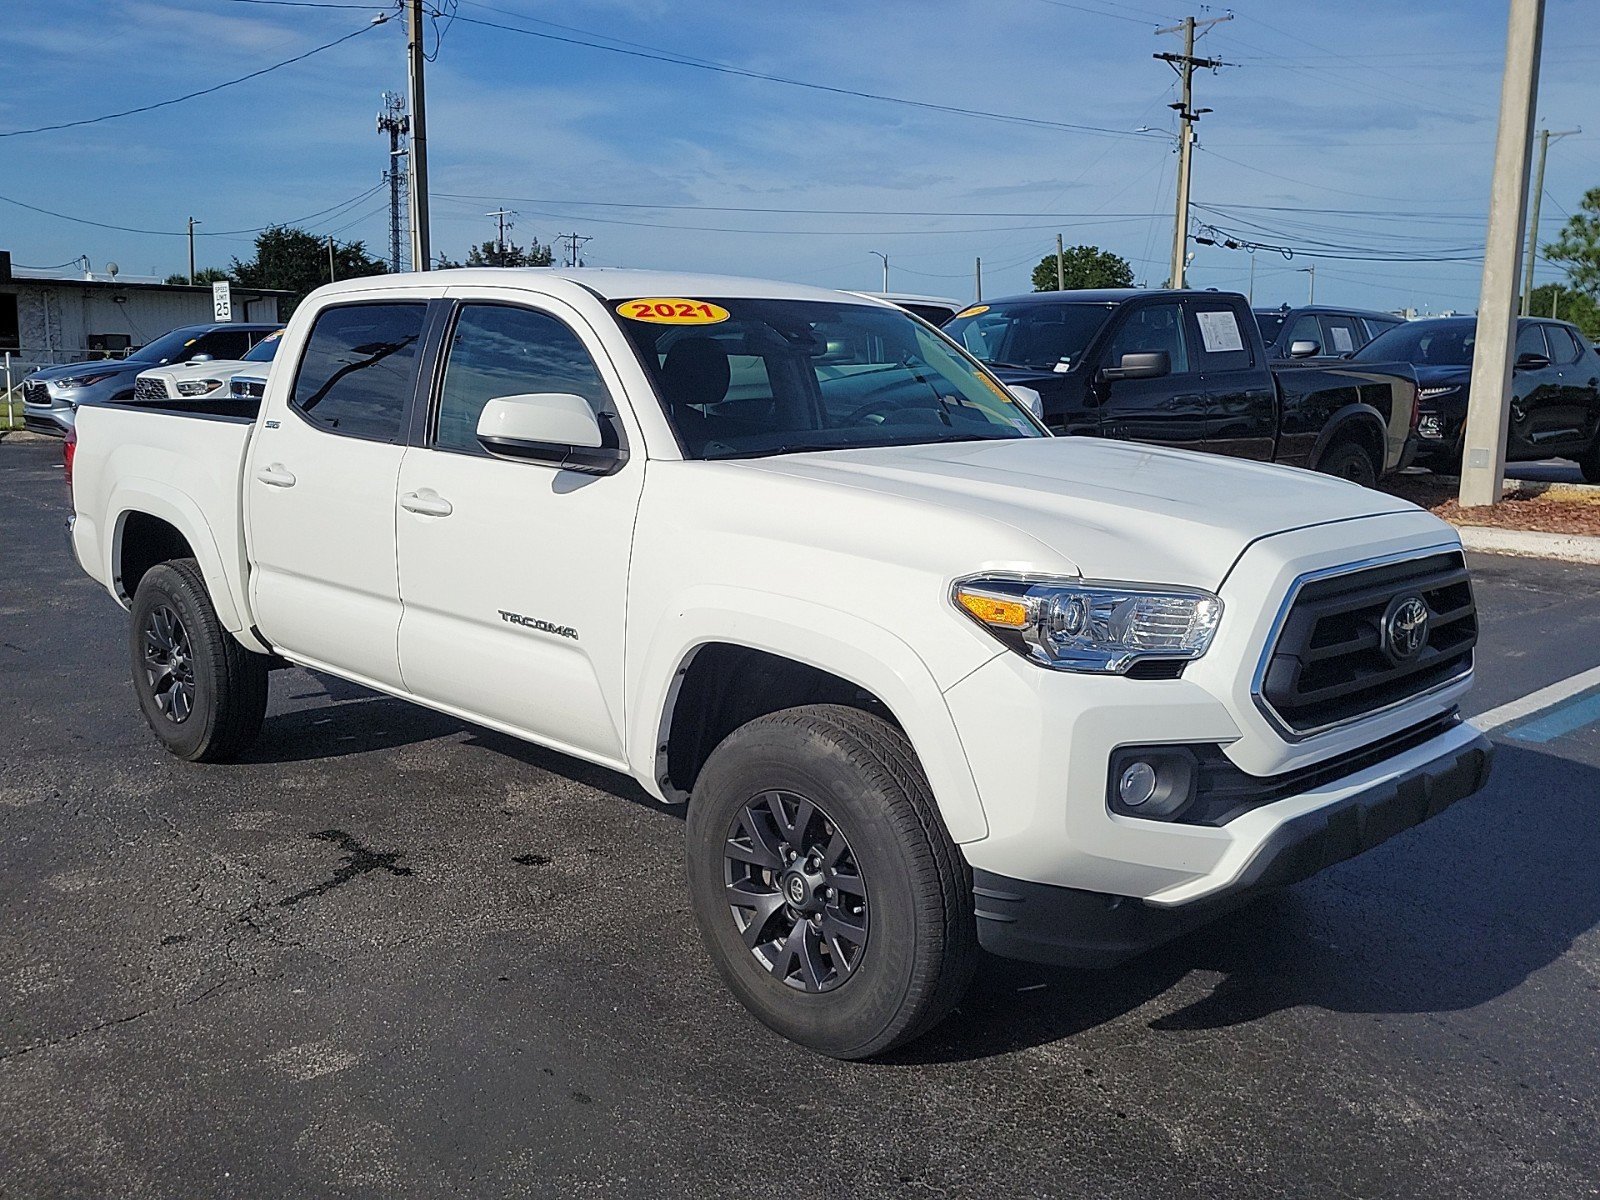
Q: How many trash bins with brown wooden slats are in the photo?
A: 0